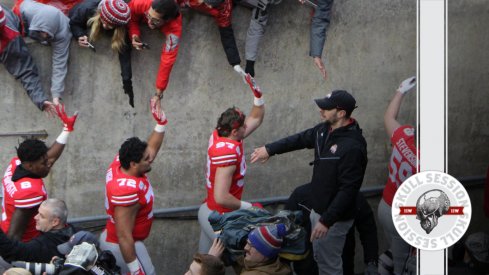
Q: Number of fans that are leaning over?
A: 7